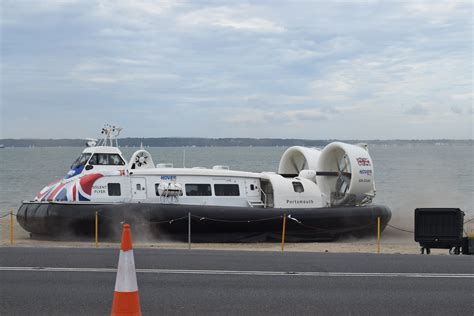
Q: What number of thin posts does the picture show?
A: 5